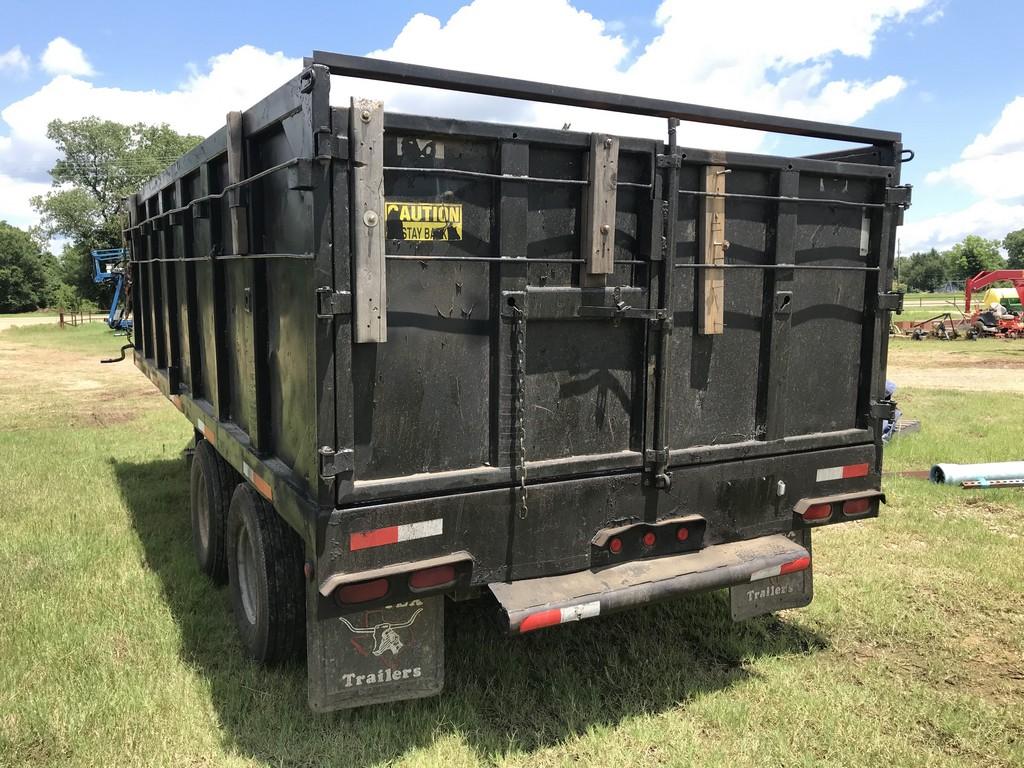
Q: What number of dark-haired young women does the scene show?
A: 0